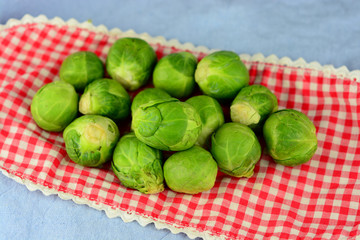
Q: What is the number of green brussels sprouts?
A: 15